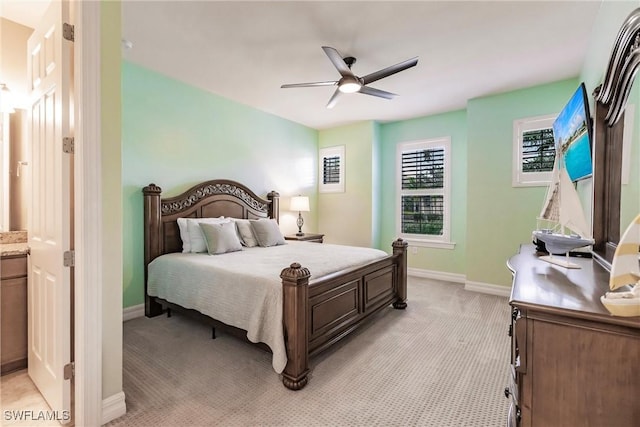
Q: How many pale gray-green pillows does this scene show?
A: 2